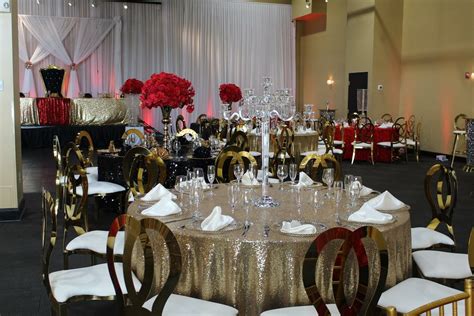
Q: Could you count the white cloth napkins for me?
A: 10